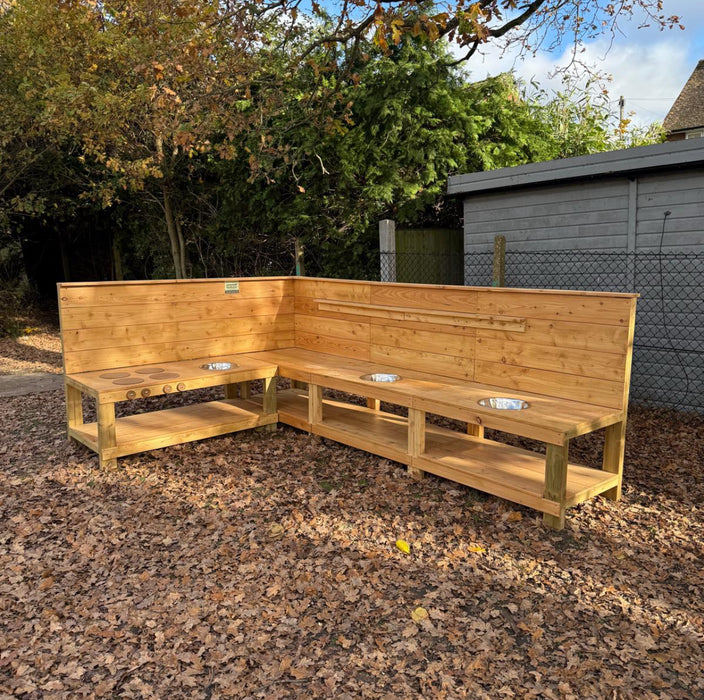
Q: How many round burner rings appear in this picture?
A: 4